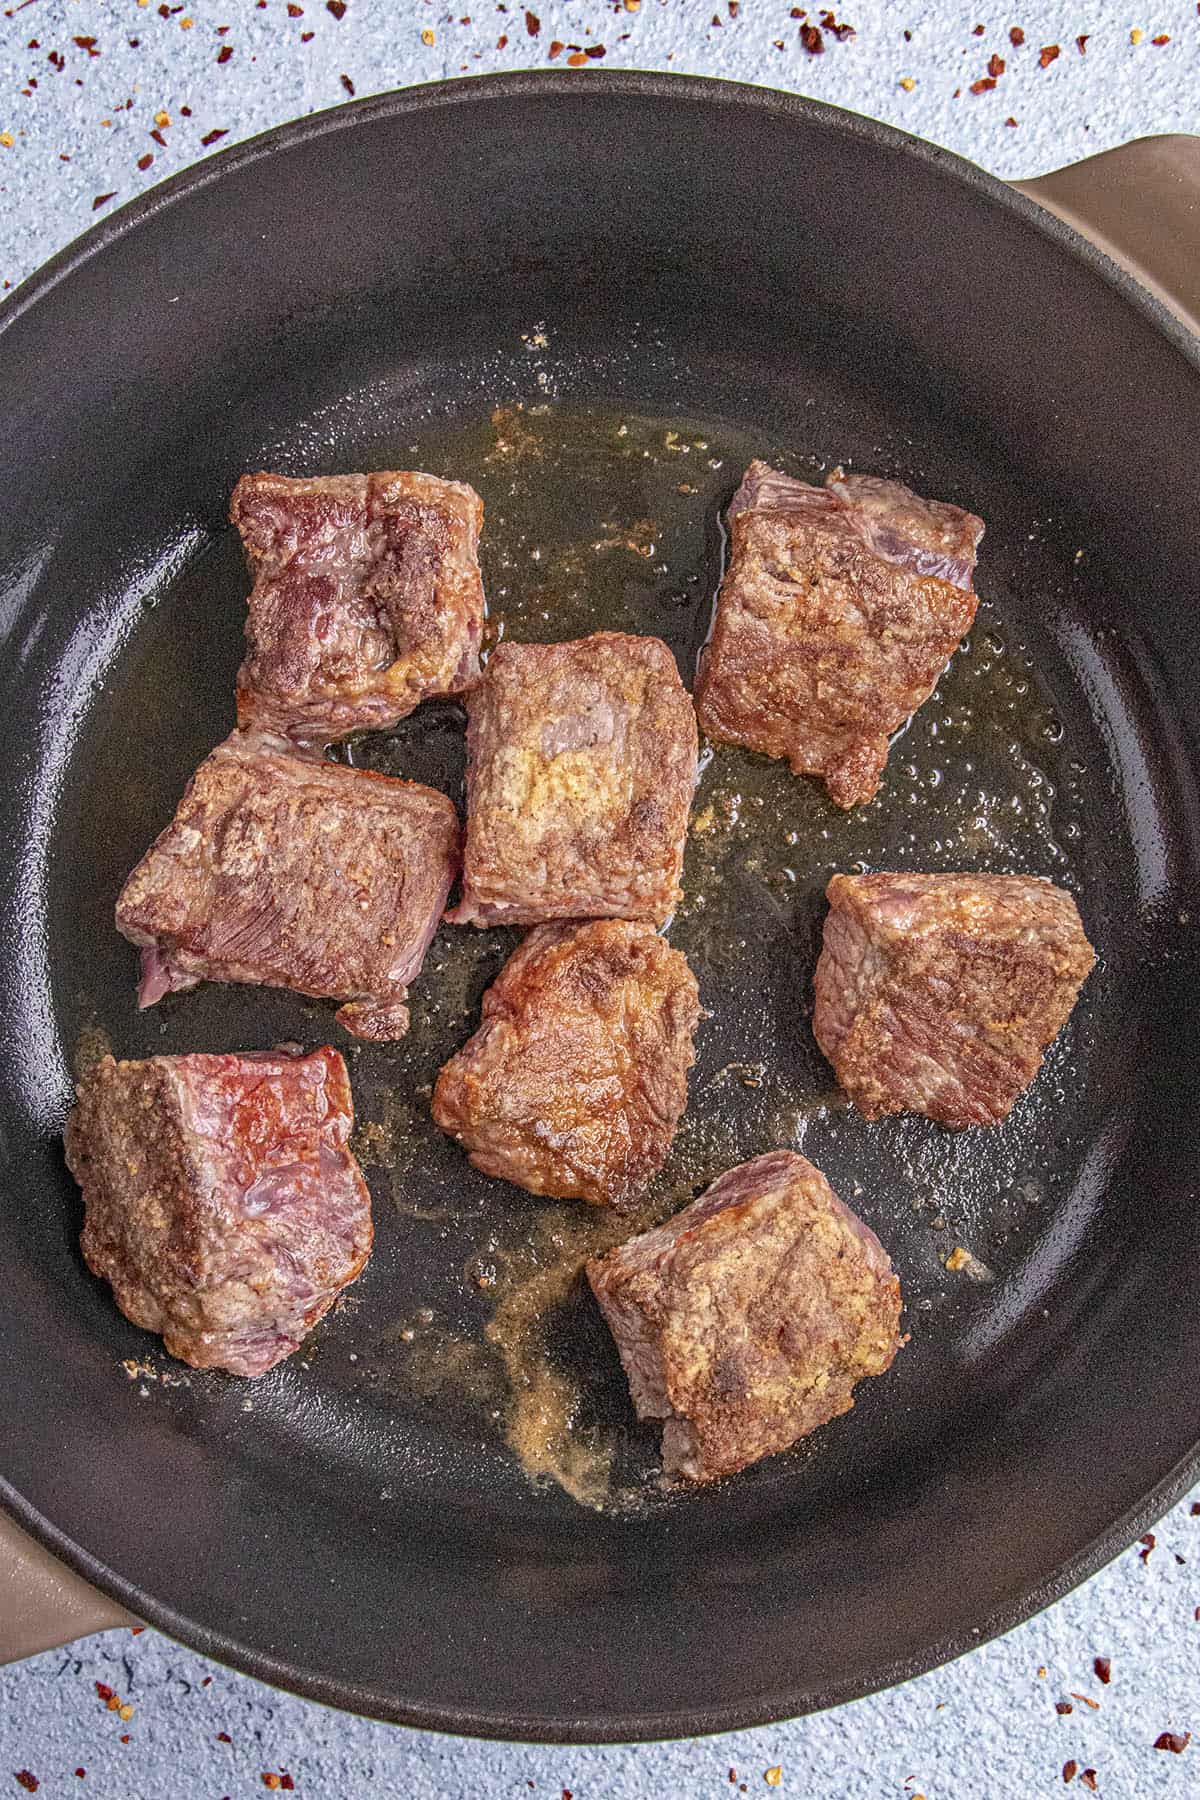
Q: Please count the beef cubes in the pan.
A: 8